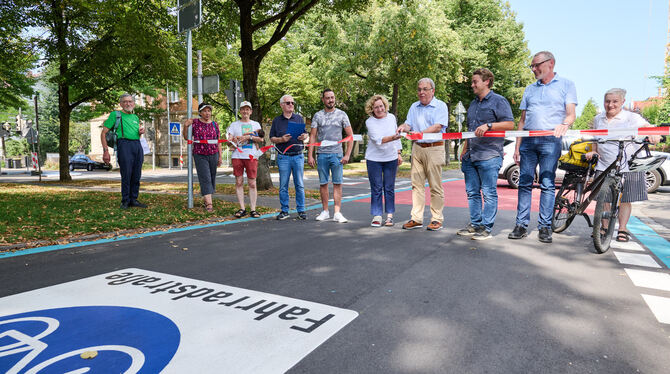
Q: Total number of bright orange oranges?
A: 0